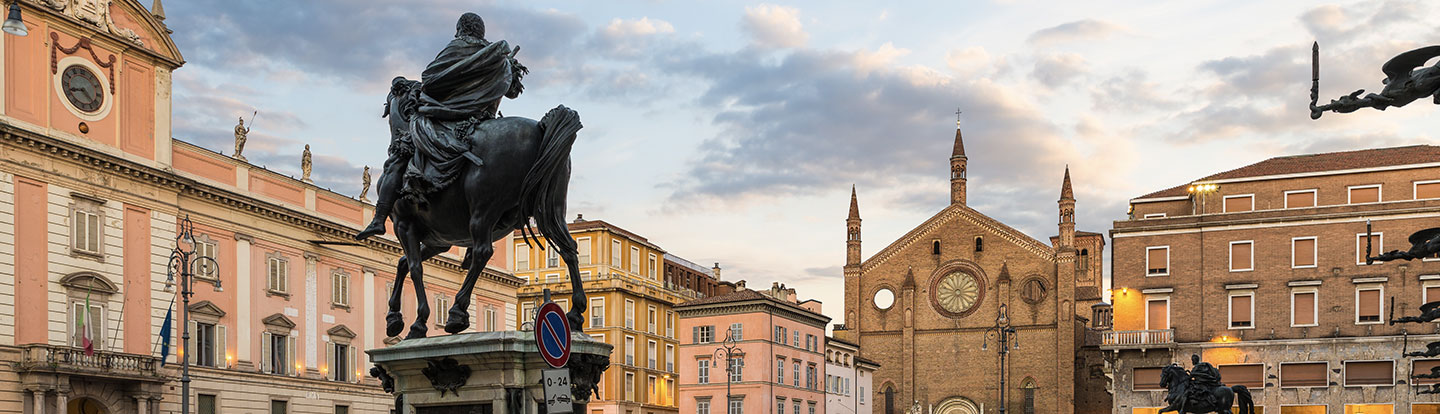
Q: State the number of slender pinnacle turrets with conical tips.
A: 3